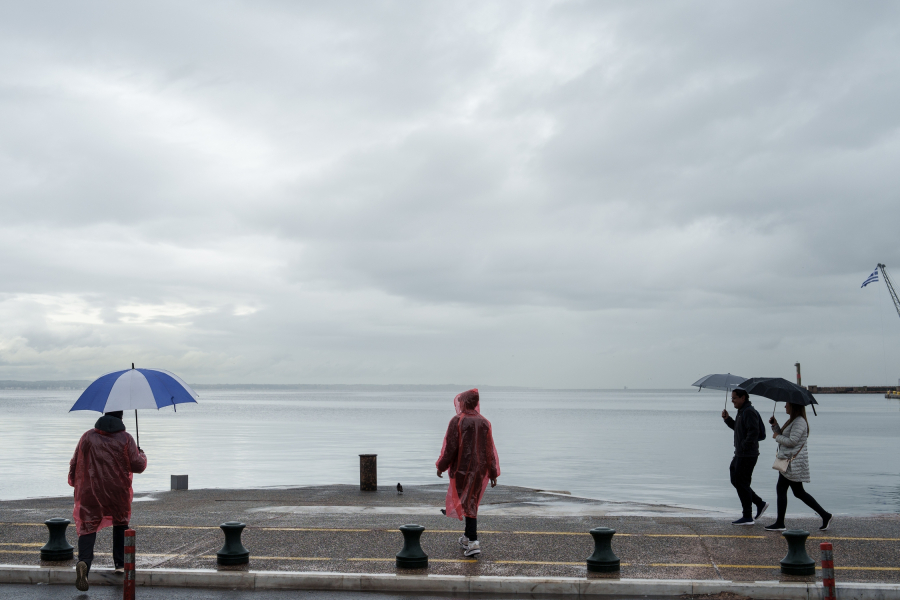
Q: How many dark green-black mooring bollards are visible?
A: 5